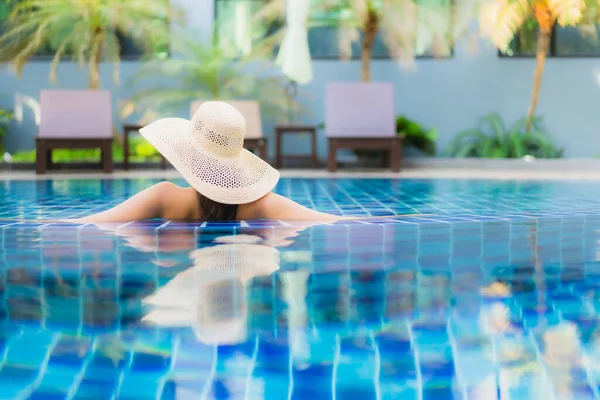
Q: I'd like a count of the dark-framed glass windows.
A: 3